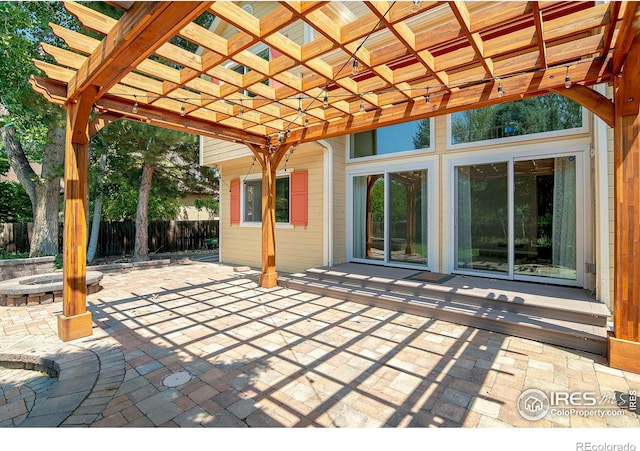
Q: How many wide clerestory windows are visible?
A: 2